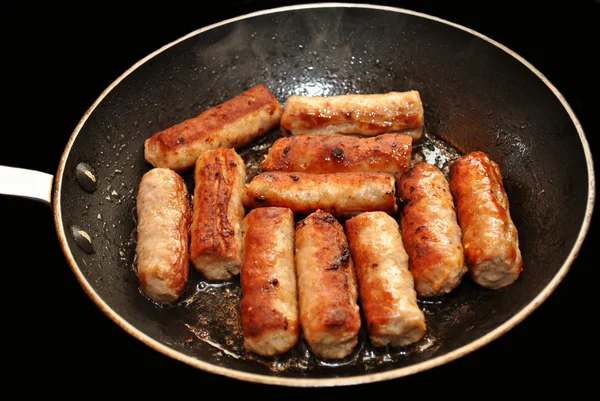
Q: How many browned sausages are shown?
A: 11